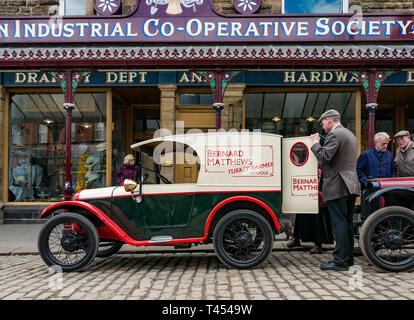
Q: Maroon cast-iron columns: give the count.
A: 3